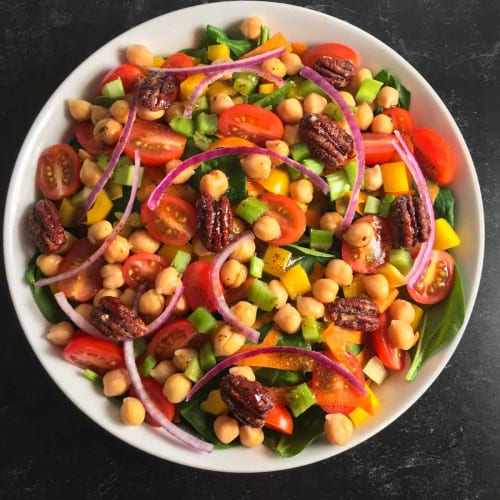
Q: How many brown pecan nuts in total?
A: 9